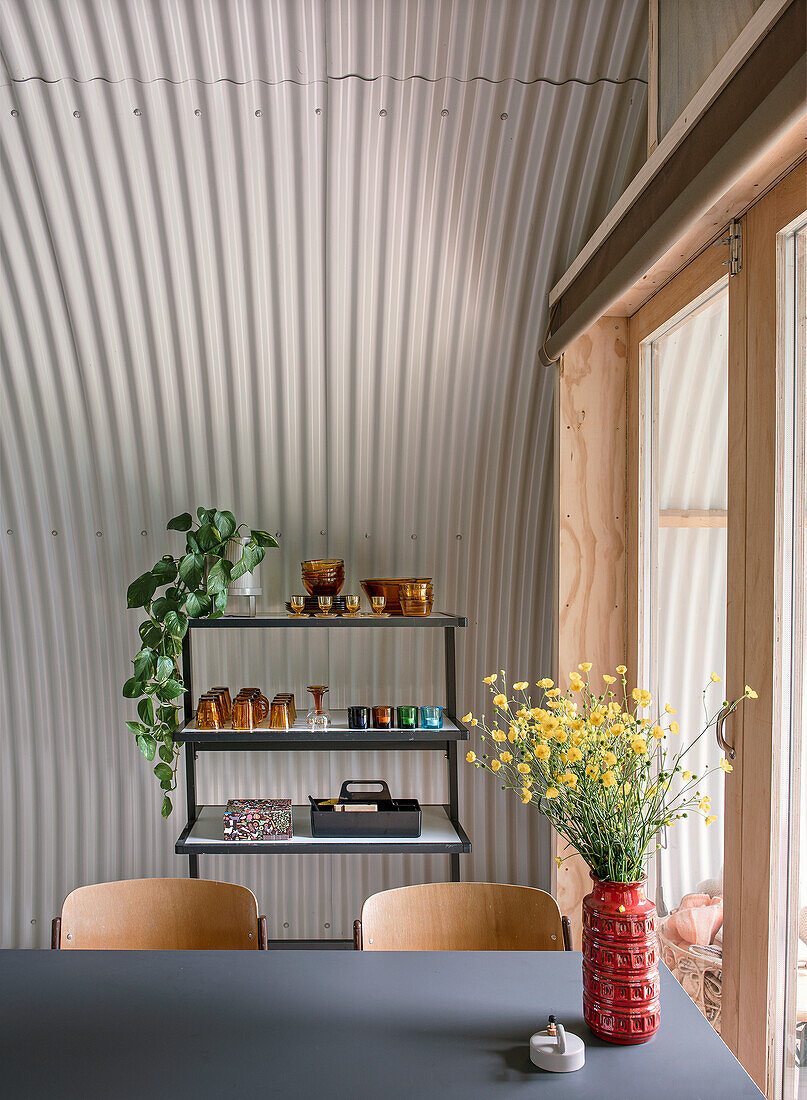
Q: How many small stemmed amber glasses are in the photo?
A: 4